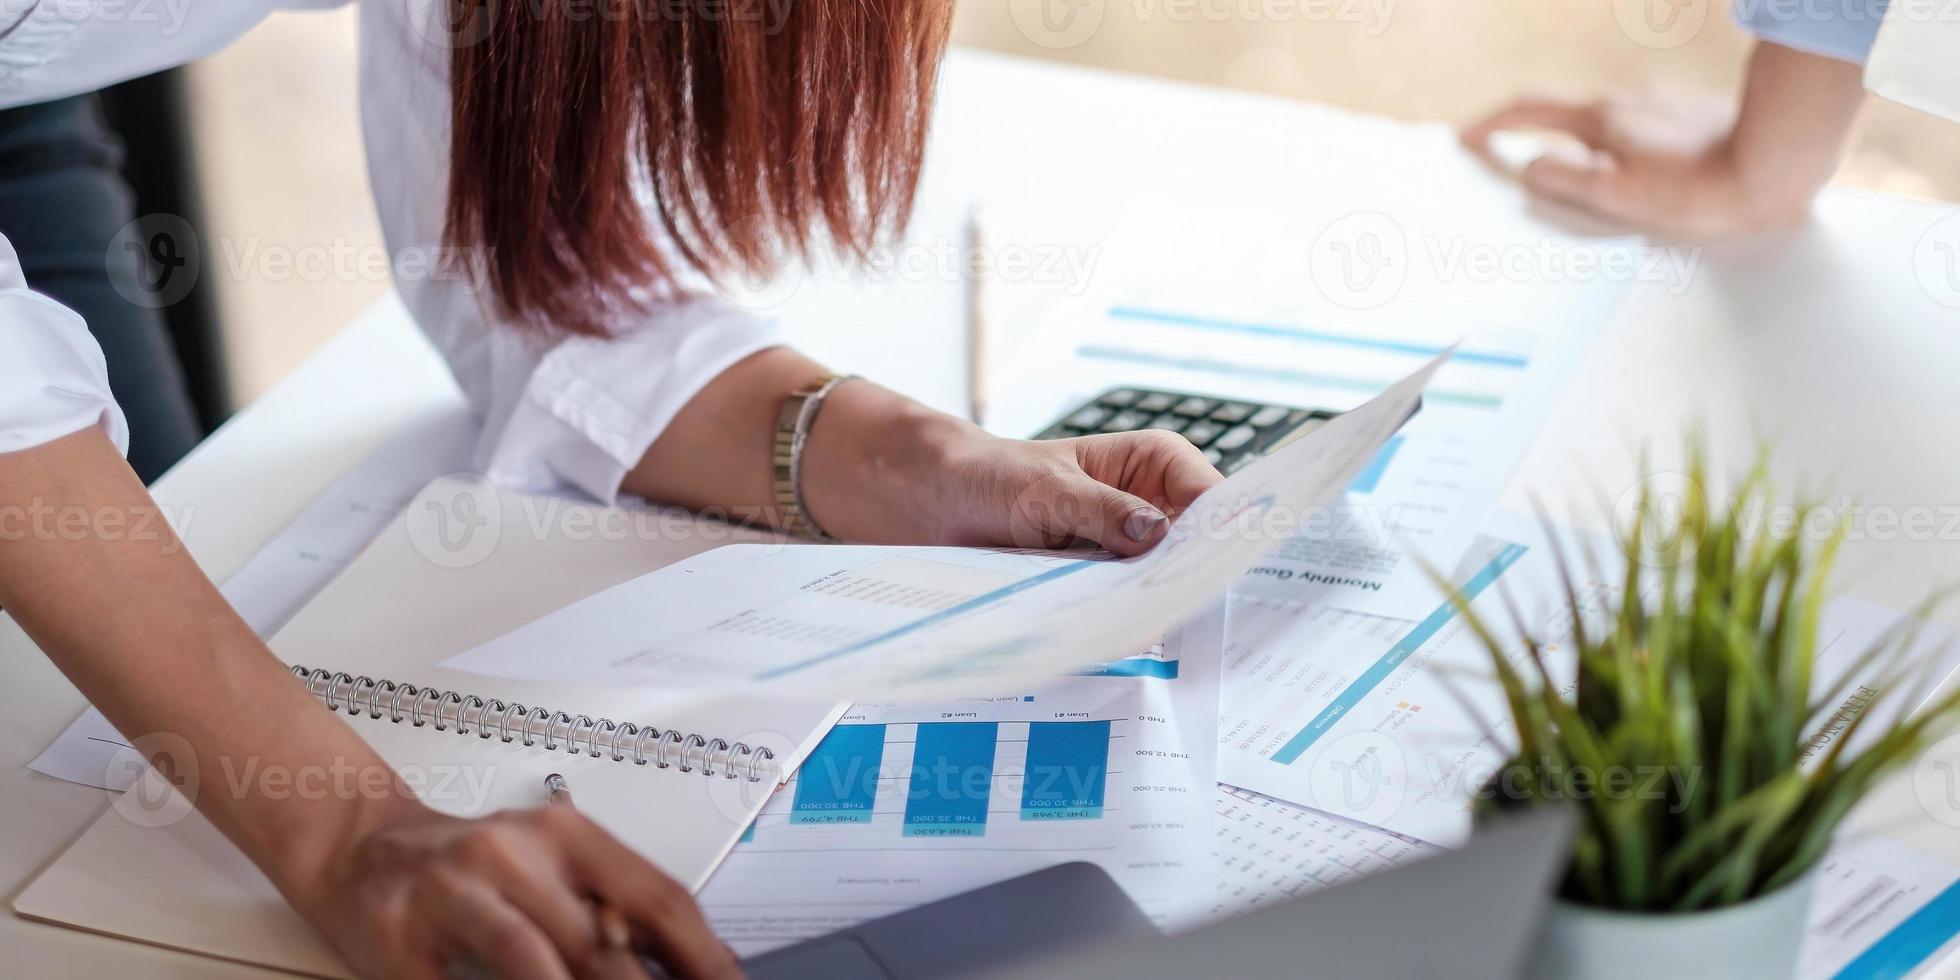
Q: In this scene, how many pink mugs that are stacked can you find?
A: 0